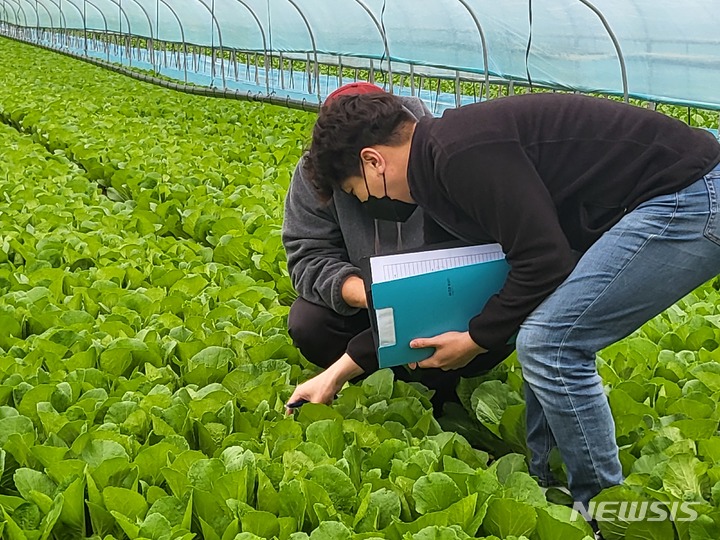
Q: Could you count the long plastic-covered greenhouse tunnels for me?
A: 1